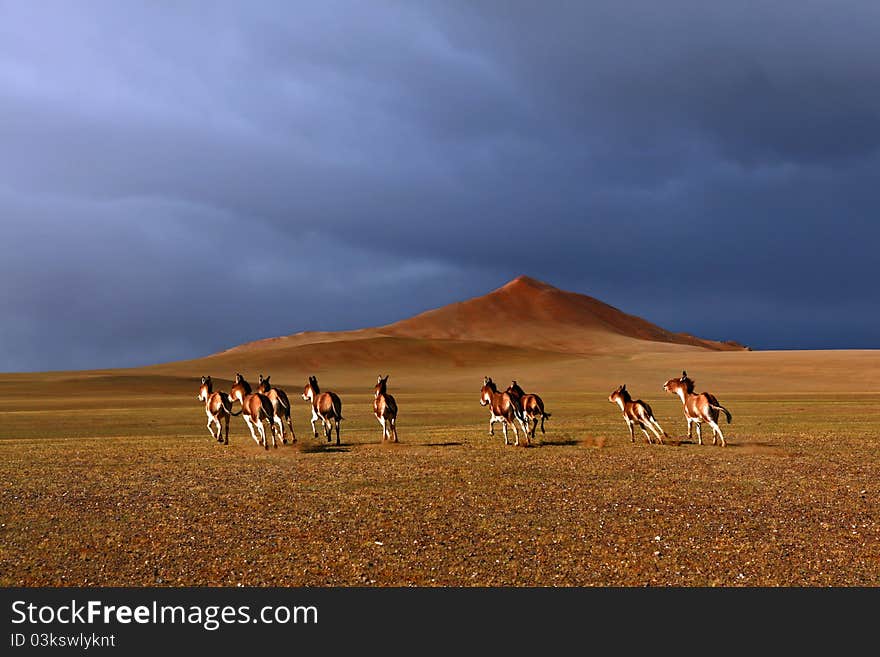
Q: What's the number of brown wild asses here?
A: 9